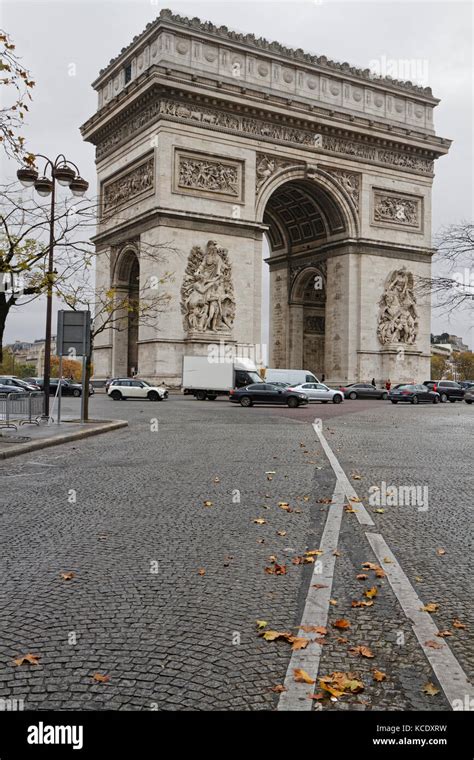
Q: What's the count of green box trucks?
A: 0